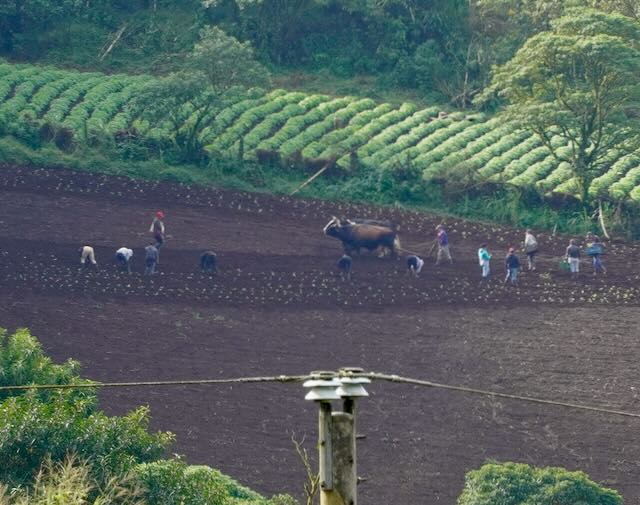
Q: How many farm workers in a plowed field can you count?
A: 13